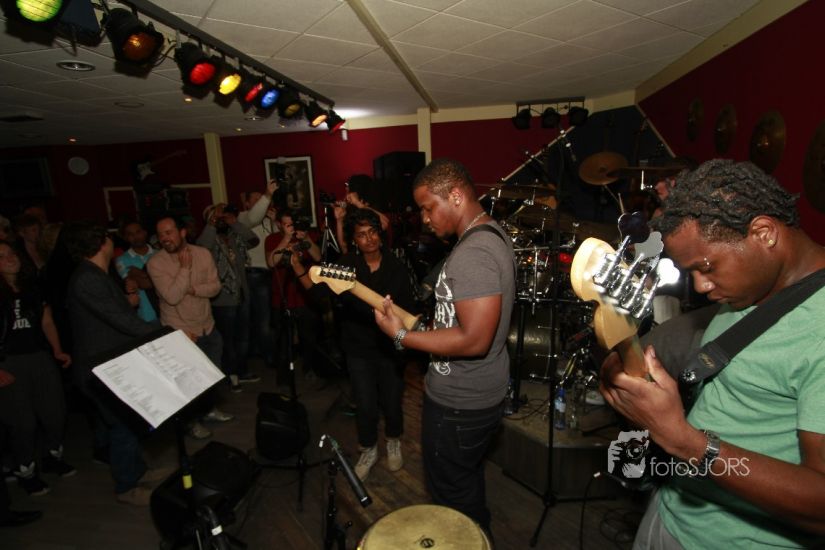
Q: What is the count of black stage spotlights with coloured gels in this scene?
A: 9